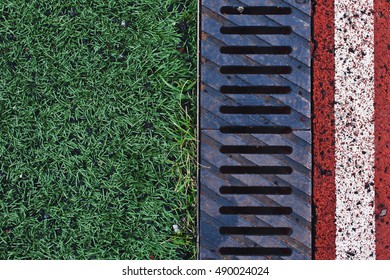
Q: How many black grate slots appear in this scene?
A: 13